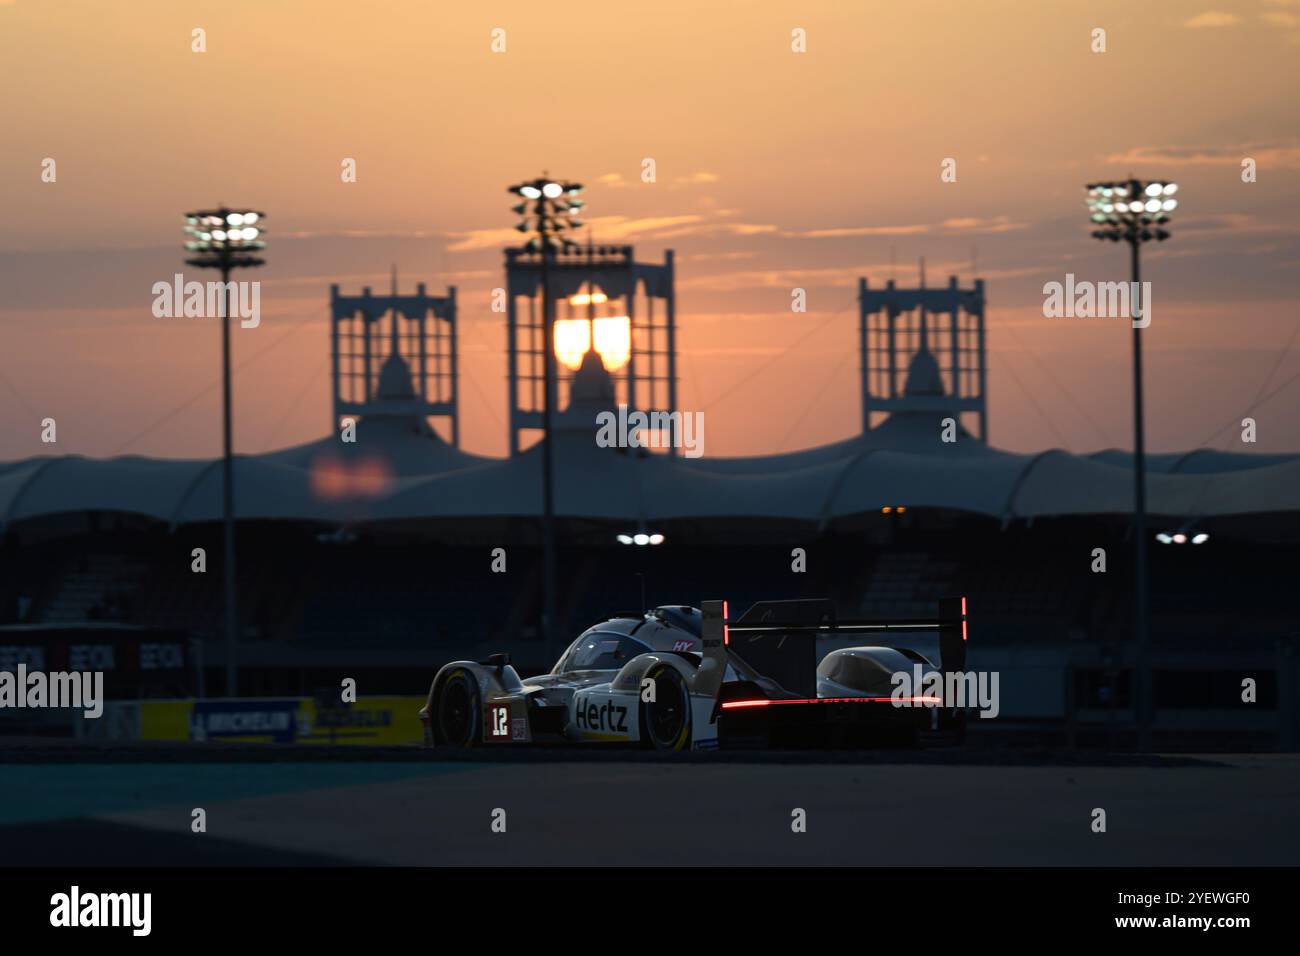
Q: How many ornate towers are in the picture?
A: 3